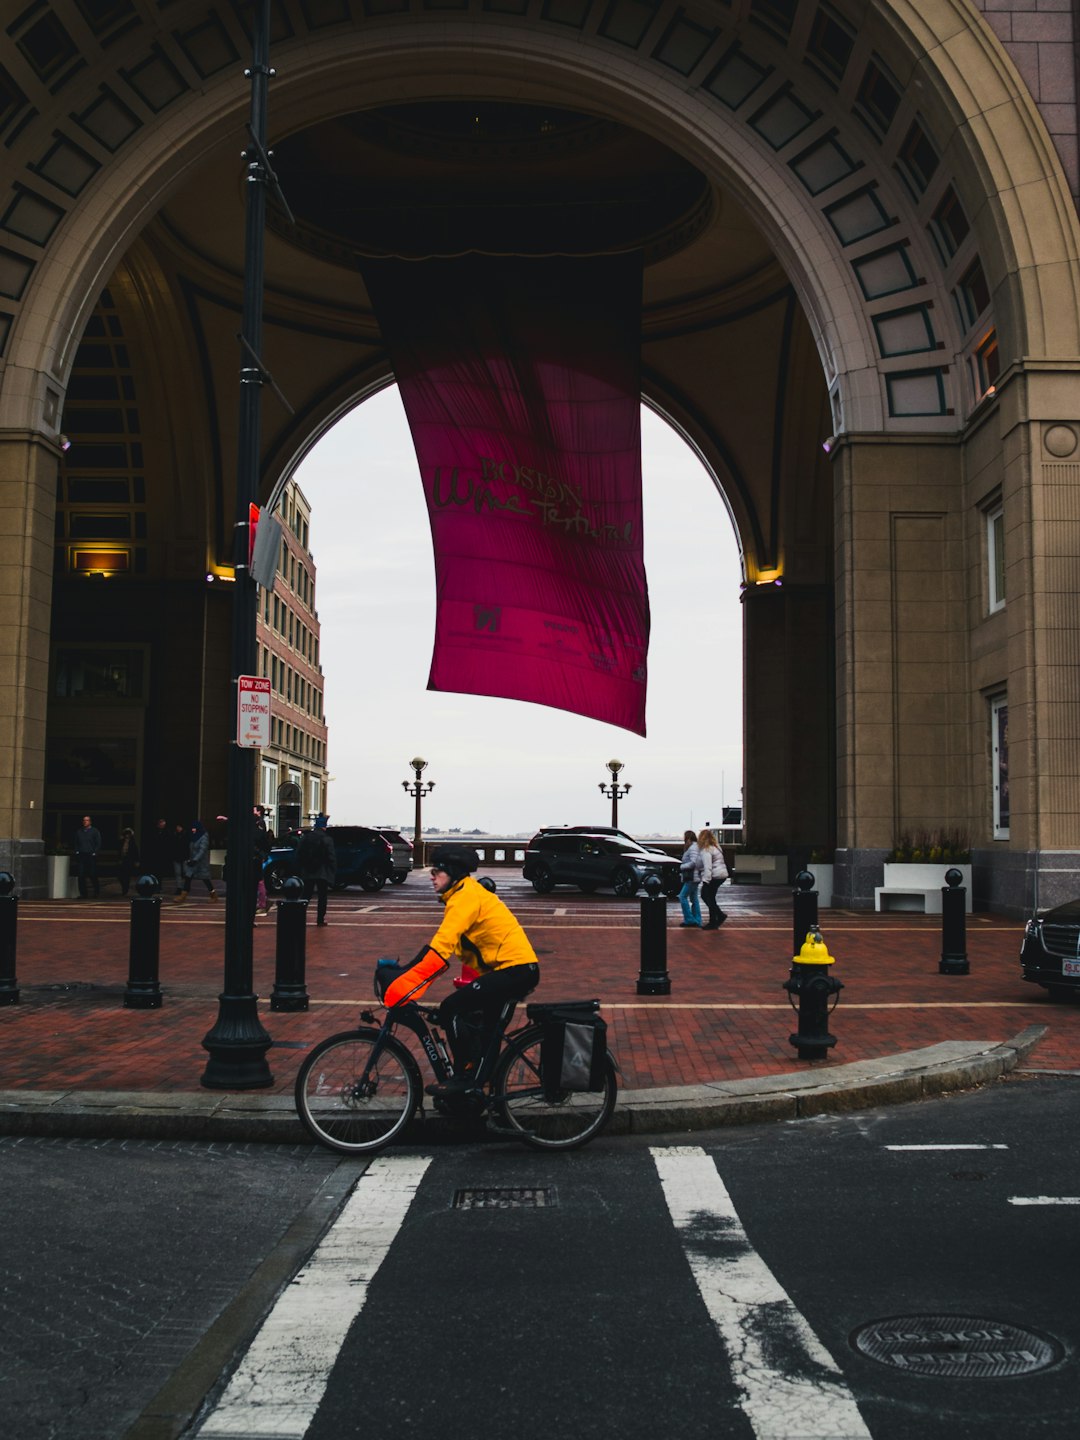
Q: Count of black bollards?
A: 7